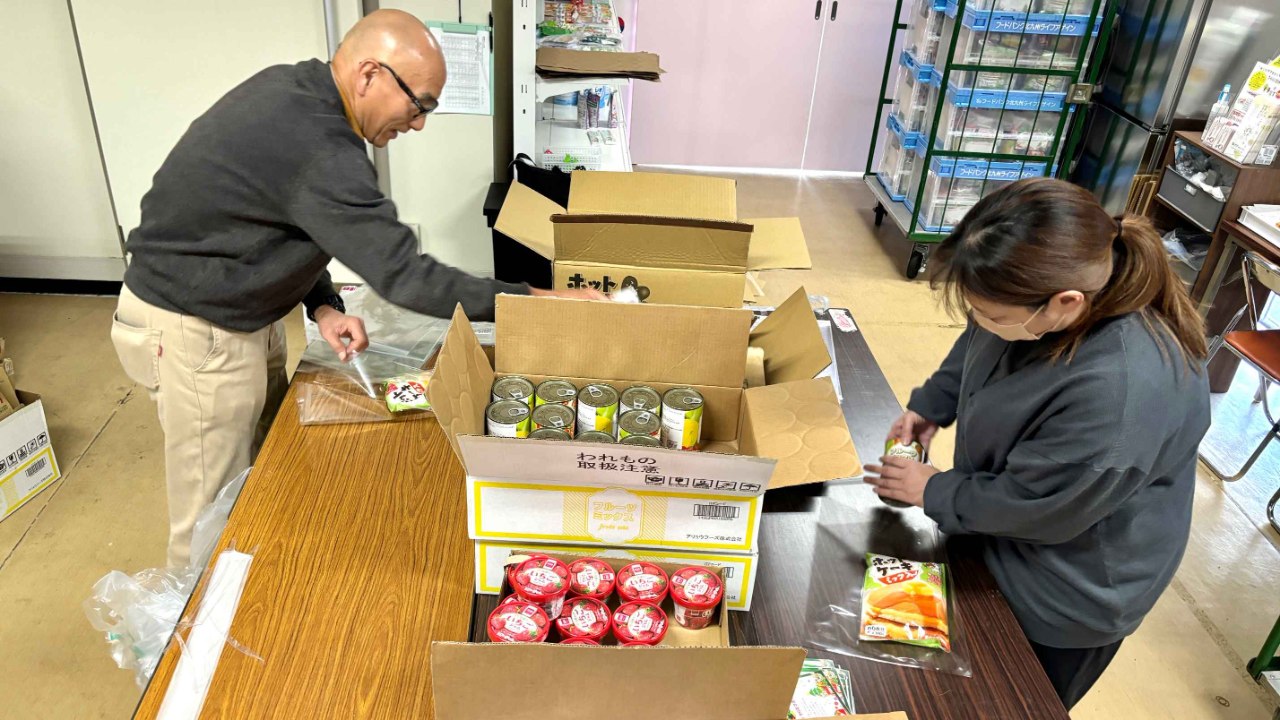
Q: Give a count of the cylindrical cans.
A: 12